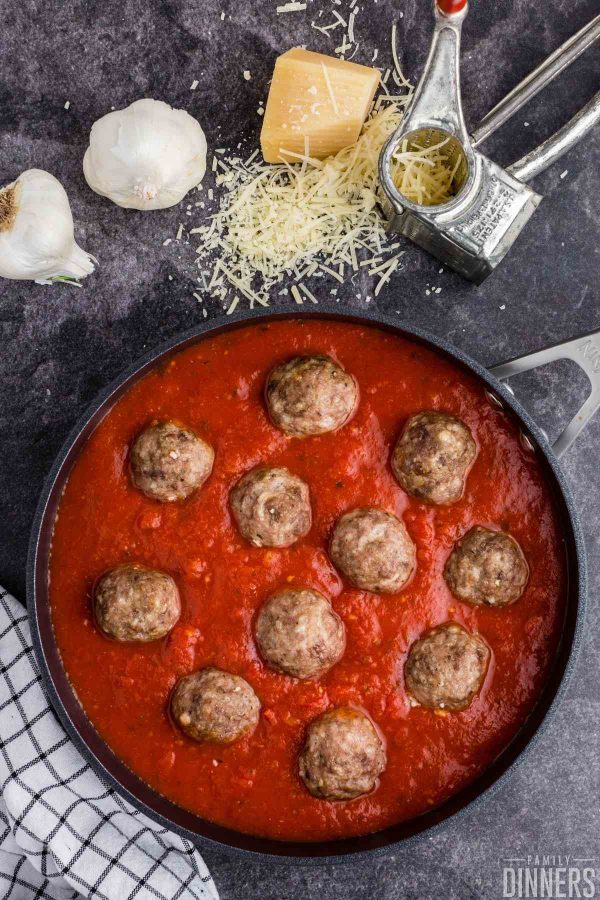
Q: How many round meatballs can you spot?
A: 11